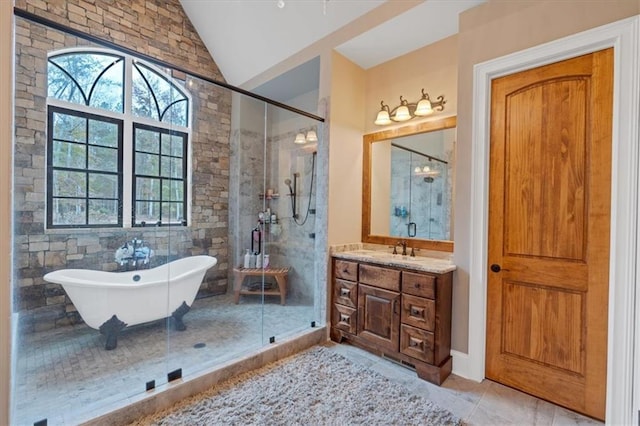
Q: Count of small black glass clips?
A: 5